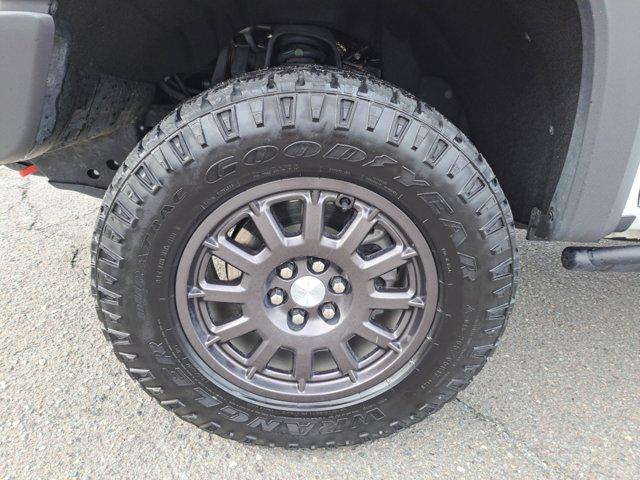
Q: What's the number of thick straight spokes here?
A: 12